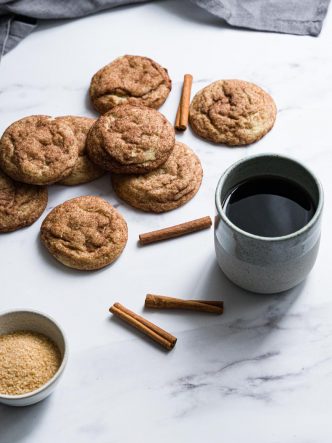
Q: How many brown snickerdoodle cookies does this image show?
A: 8